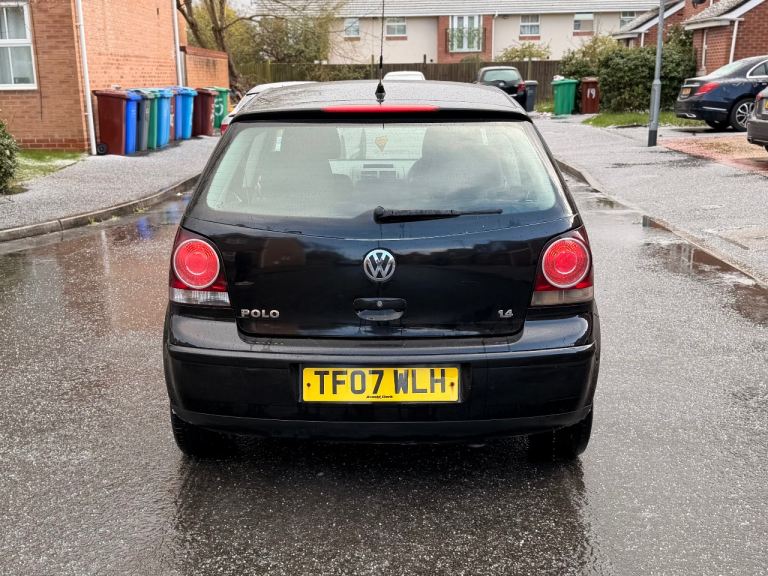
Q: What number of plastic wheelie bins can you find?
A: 13